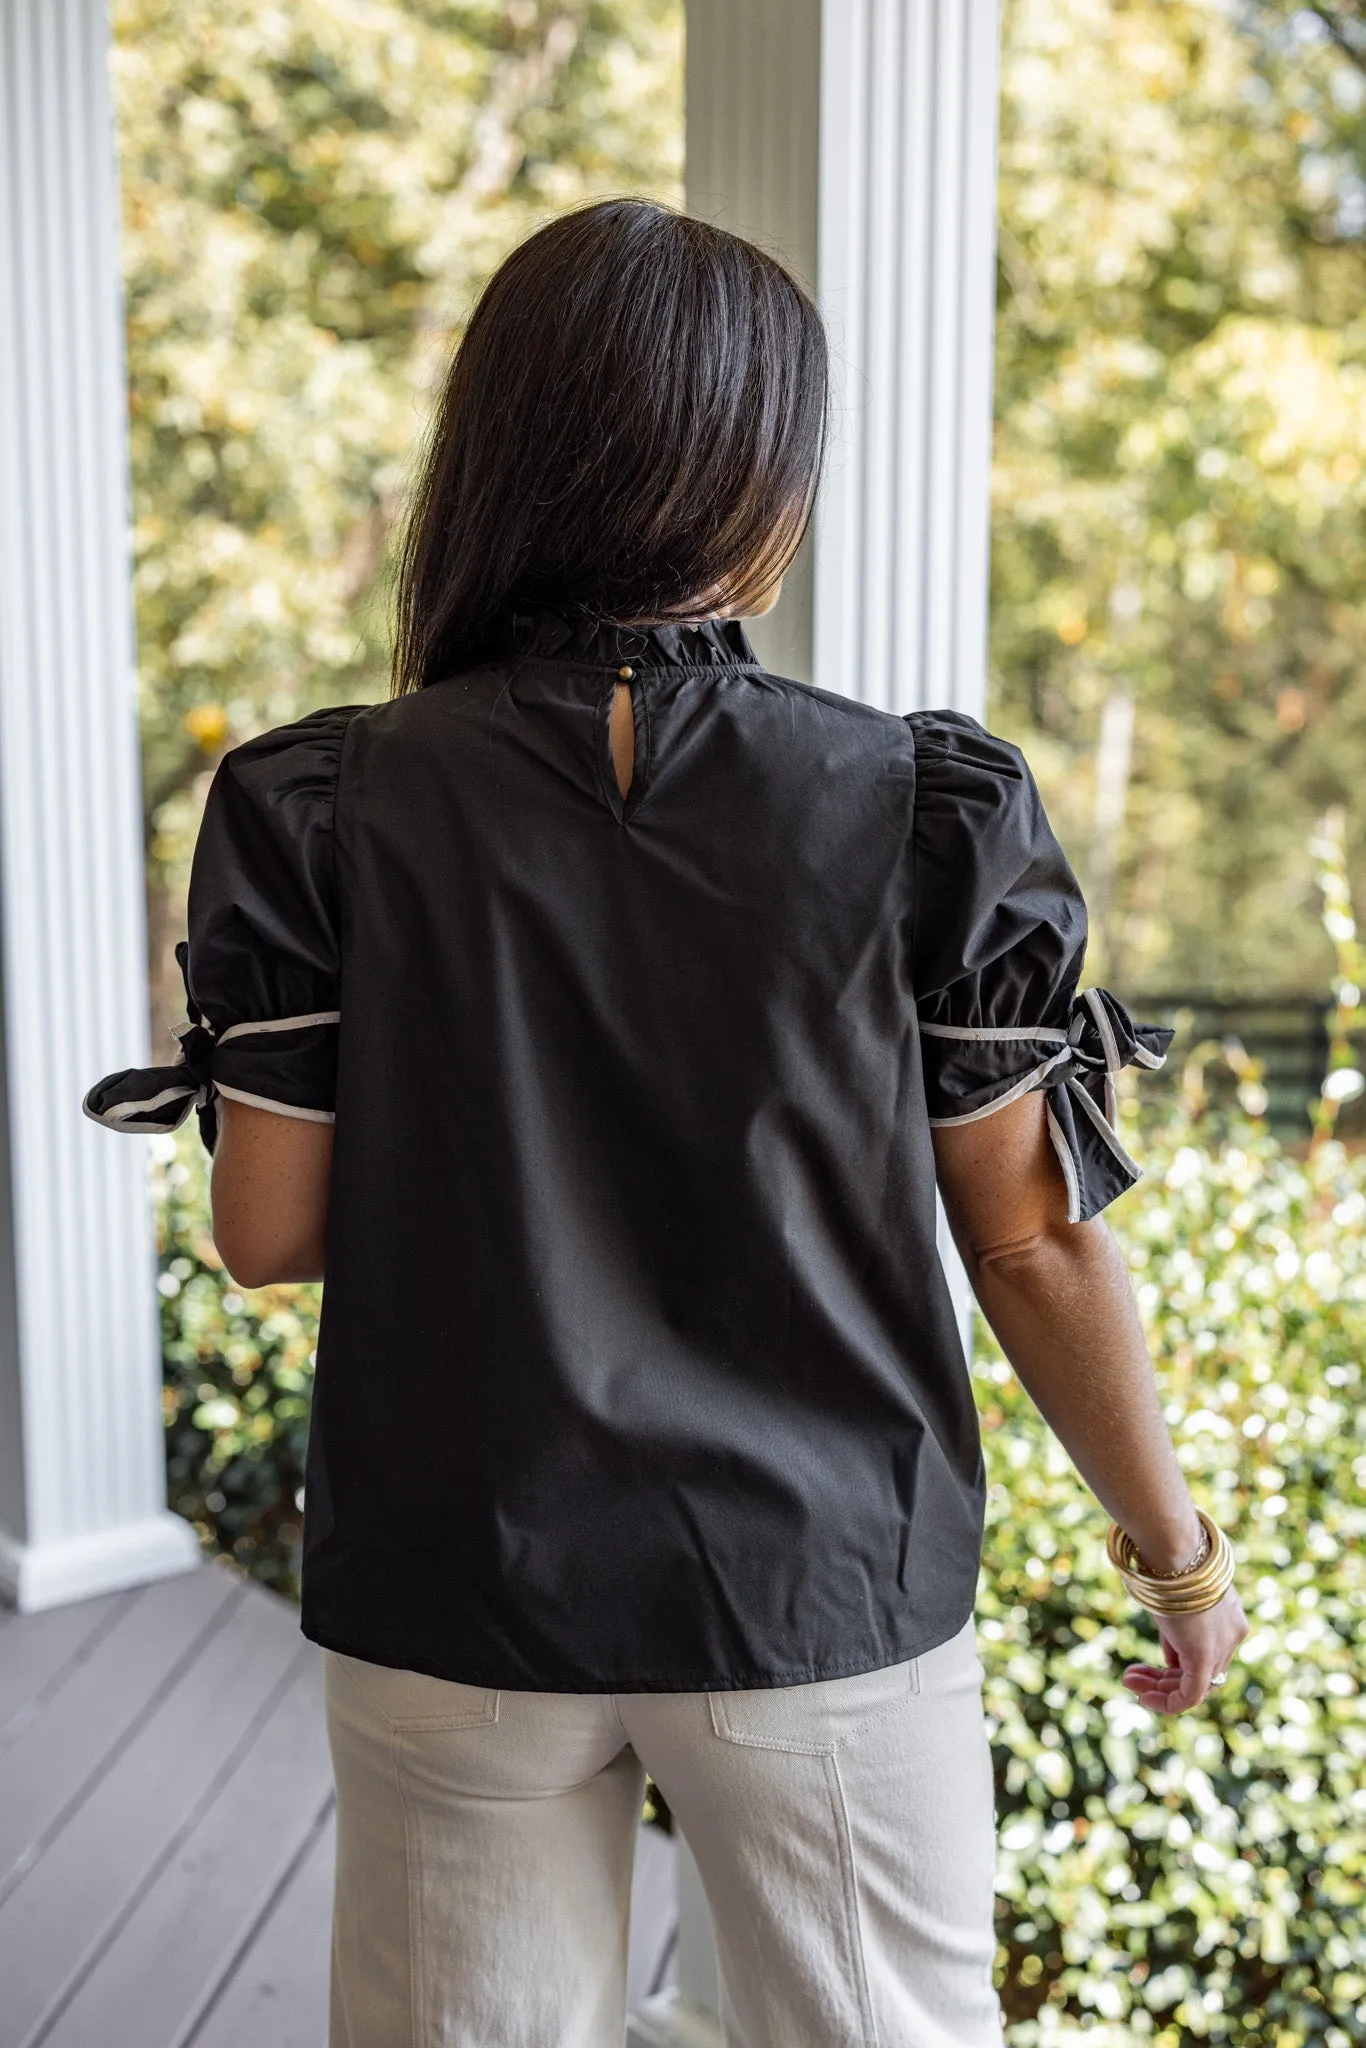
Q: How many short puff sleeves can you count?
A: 2